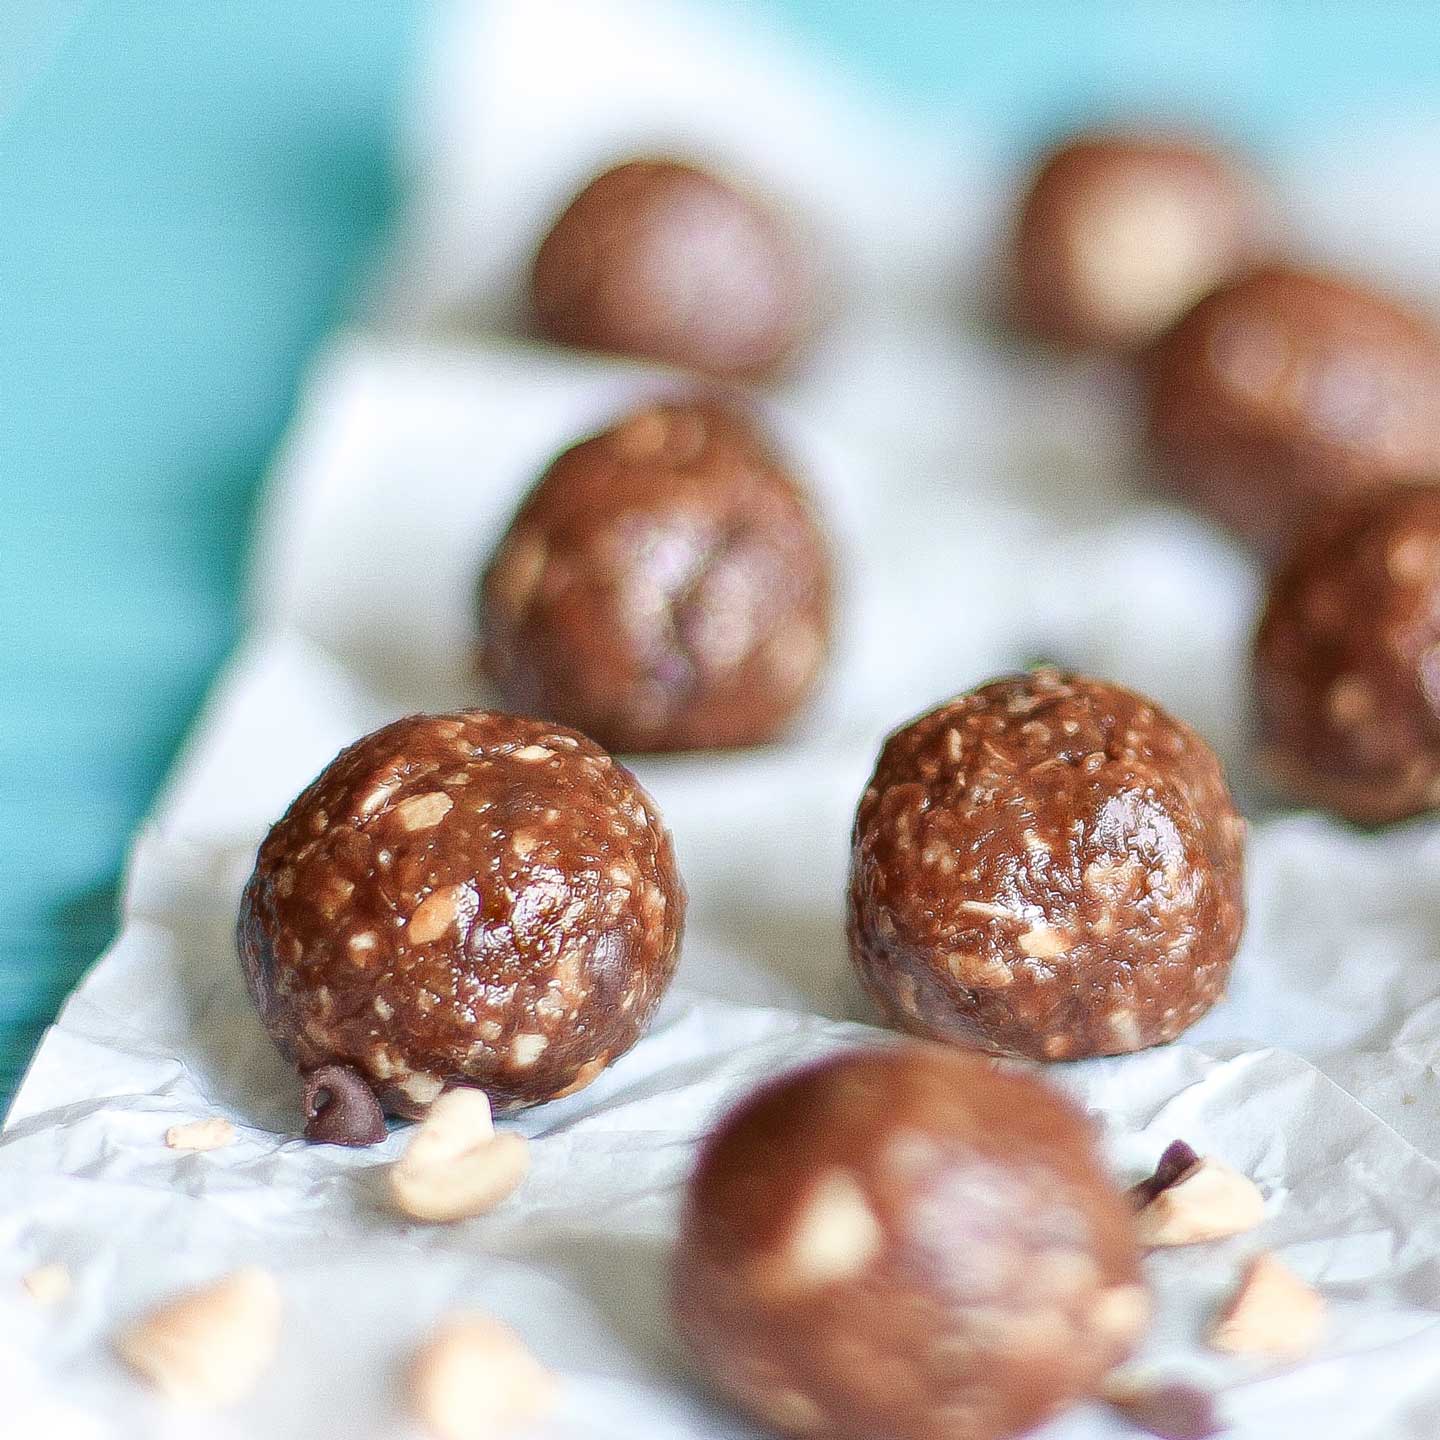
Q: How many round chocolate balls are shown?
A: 8